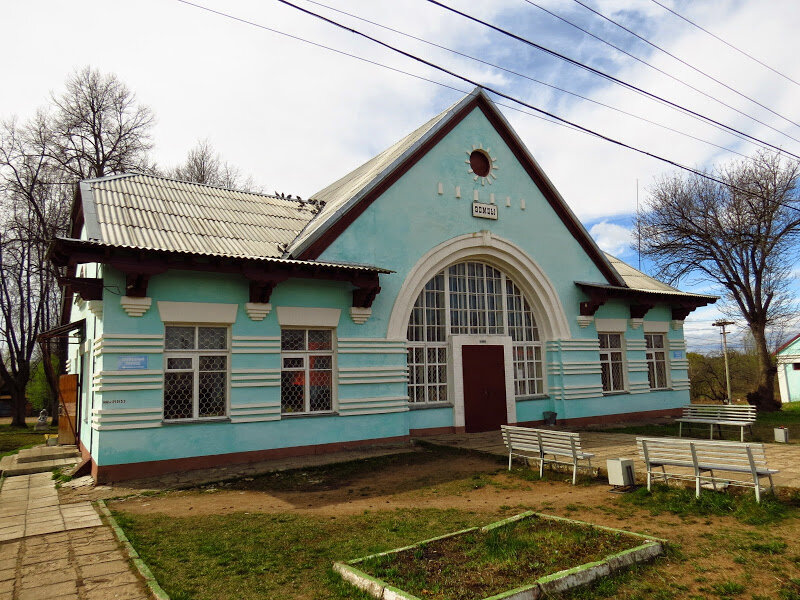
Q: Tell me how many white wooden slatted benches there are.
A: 3